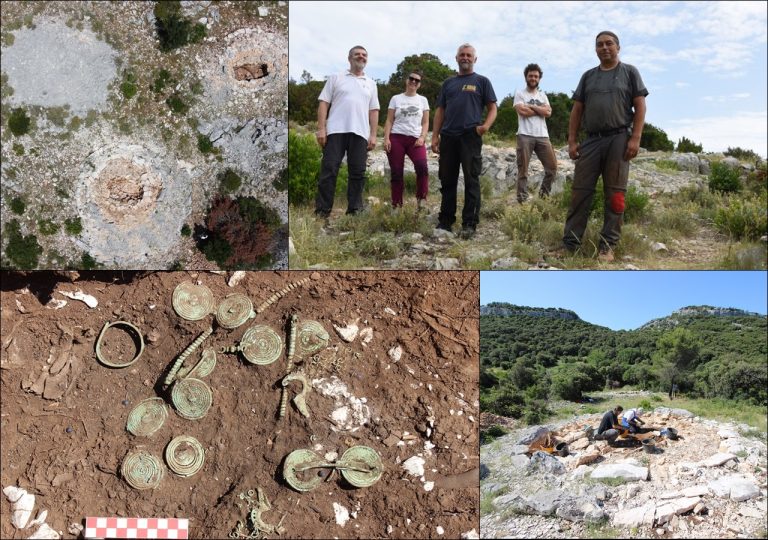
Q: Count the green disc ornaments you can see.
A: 11